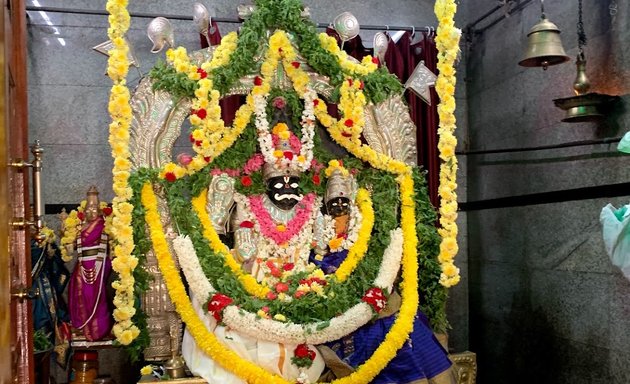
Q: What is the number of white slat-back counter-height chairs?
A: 0